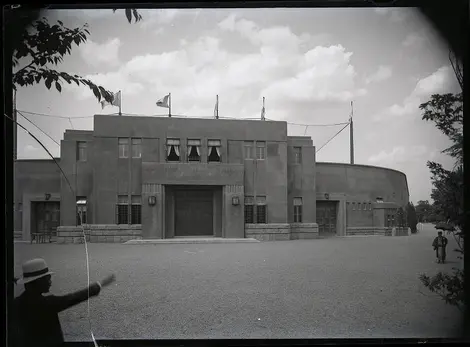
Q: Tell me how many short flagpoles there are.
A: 4